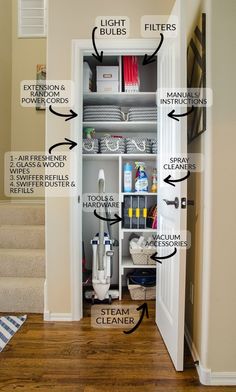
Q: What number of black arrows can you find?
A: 9